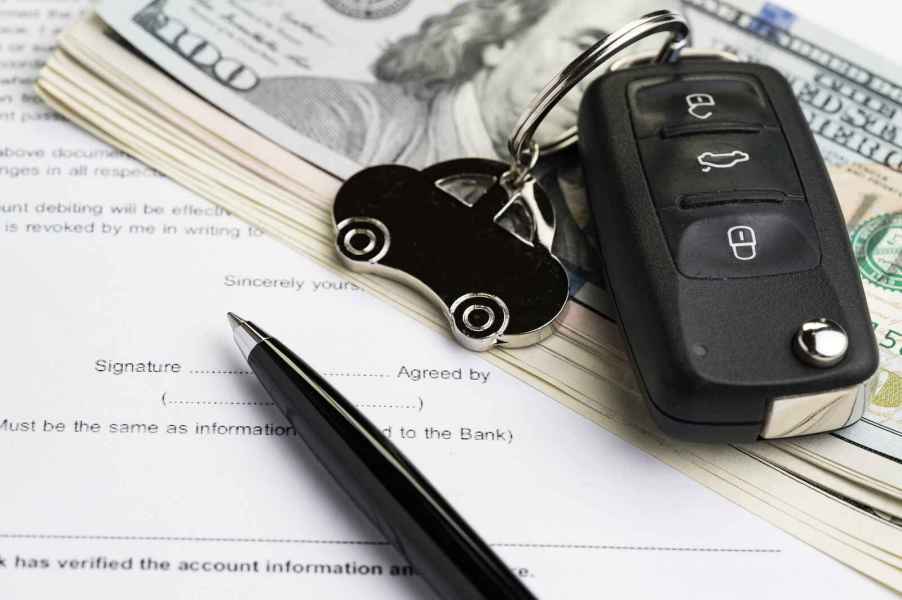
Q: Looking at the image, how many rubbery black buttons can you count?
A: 3